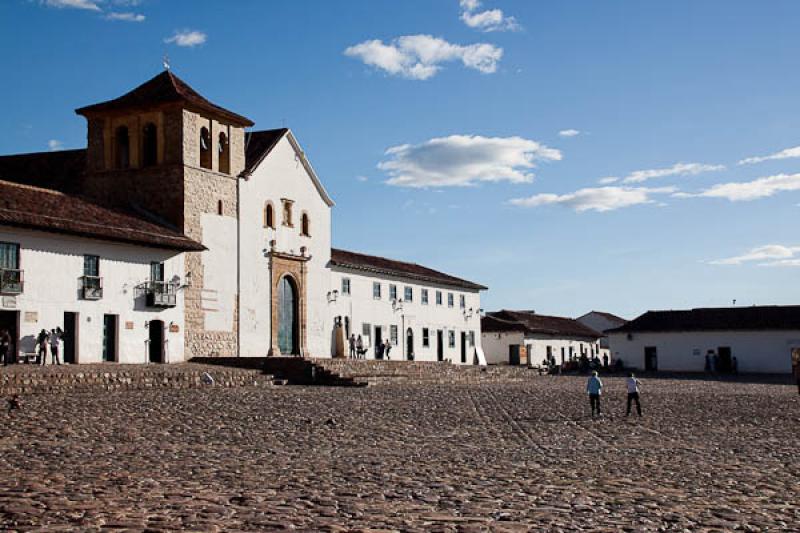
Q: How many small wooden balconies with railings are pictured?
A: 3